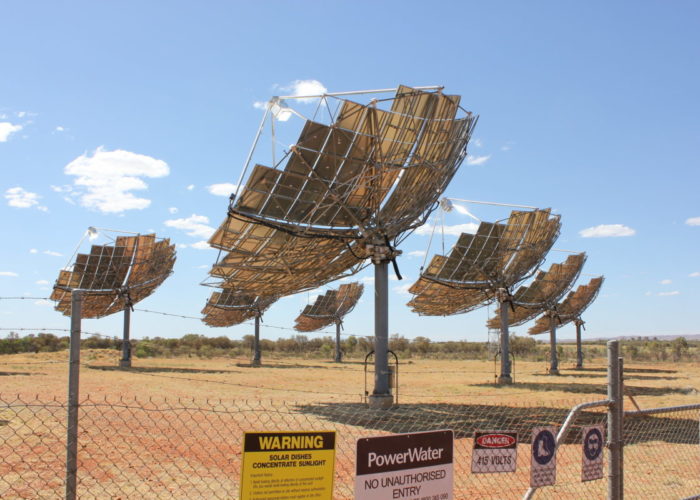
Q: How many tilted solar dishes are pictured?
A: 7